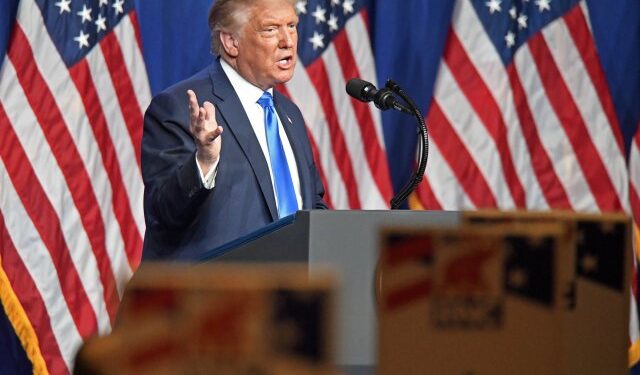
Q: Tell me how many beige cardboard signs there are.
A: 3